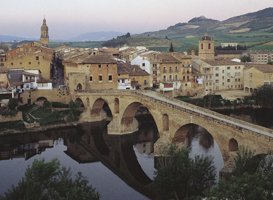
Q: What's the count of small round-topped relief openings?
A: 4